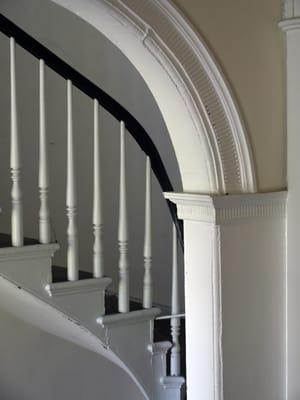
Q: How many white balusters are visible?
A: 7